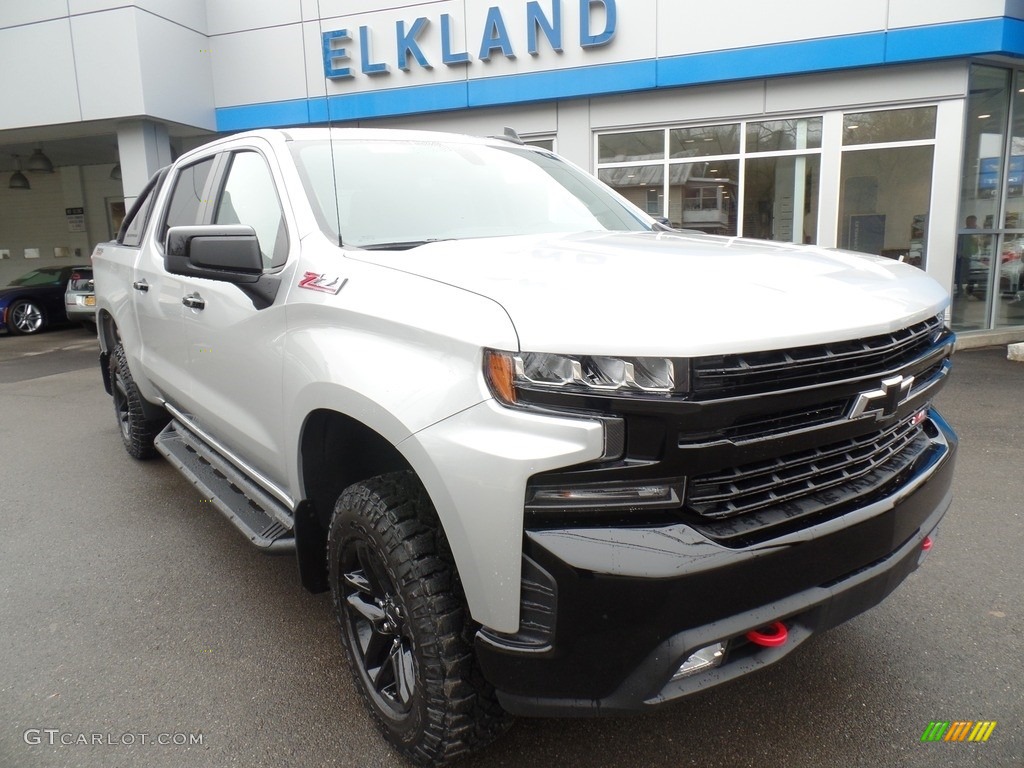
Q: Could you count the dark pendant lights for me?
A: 3